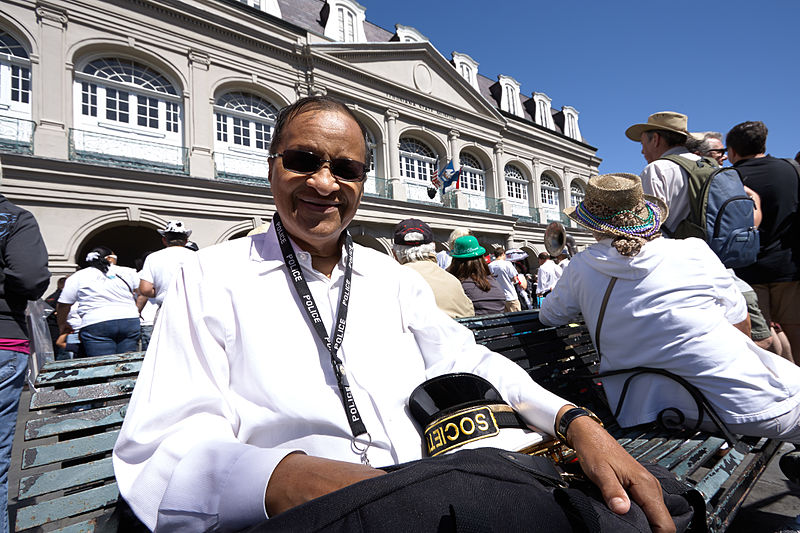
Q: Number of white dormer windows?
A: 7